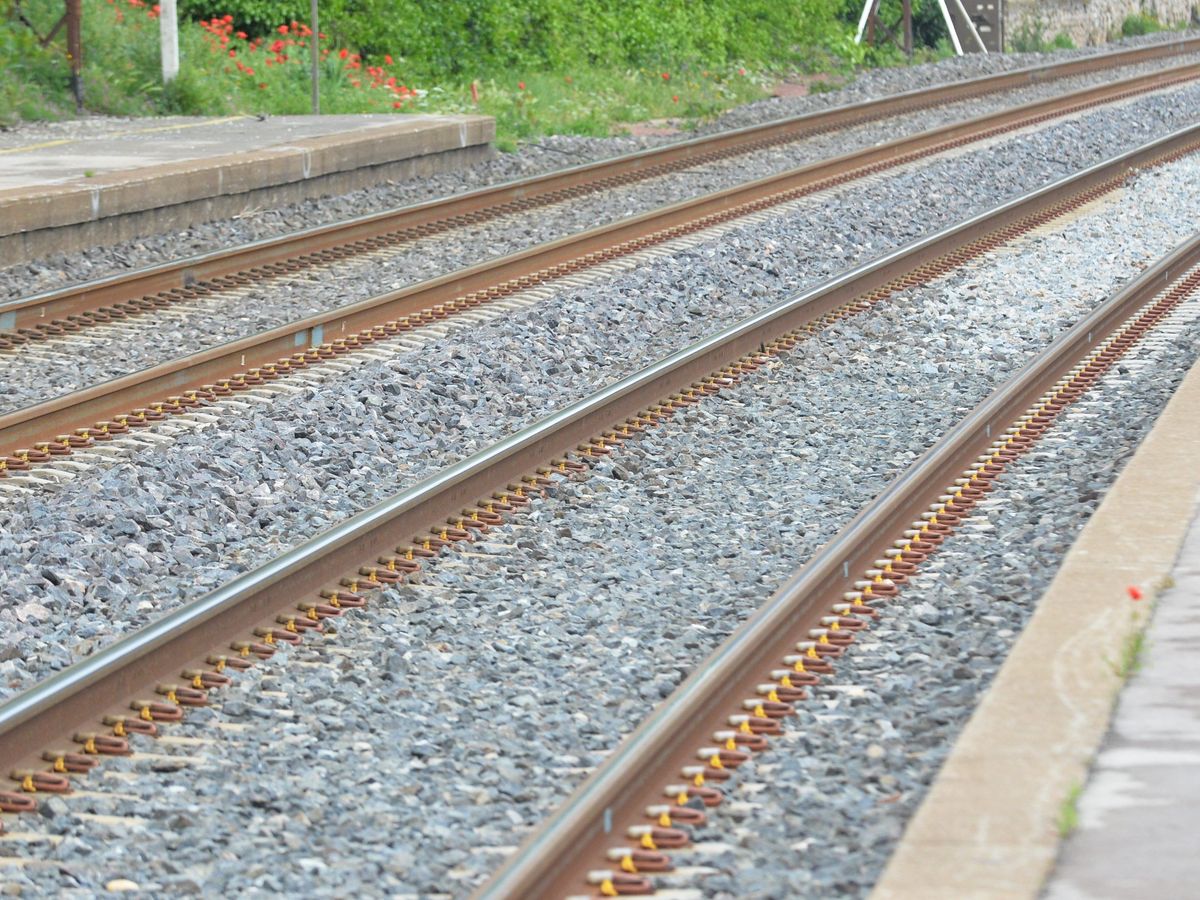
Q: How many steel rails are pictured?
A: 4